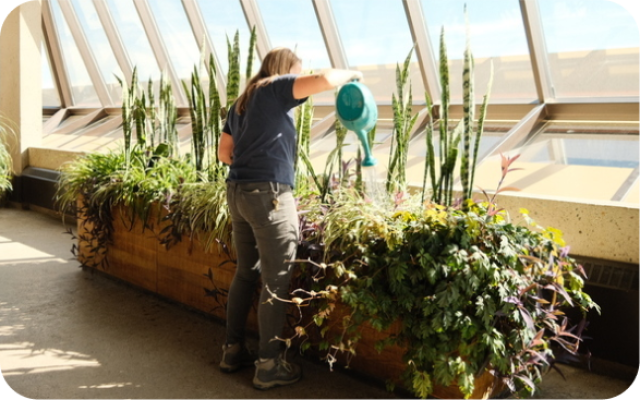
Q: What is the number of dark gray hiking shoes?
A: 2